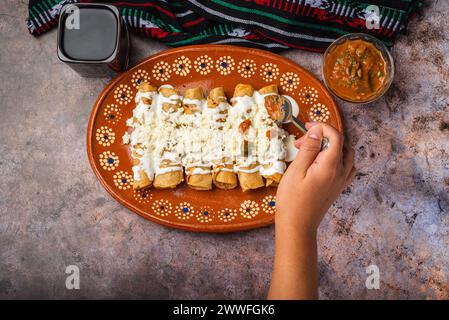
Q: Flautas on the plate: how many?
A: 6